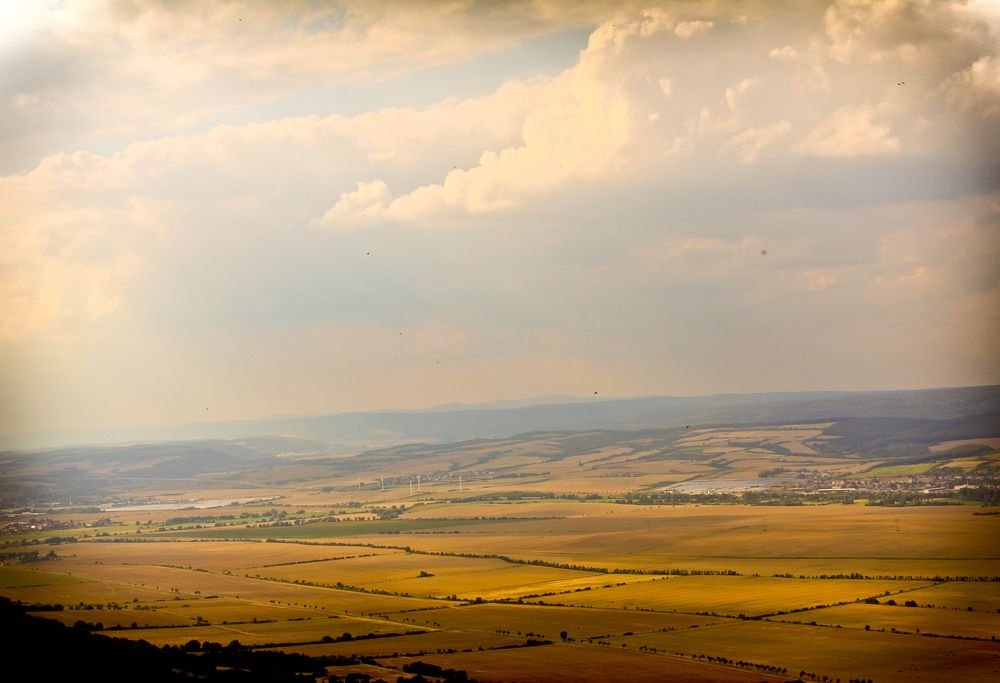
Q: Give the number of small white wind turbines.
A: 5